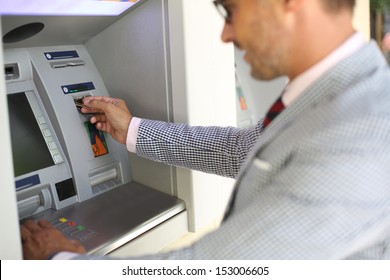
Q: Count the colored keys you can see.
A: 3